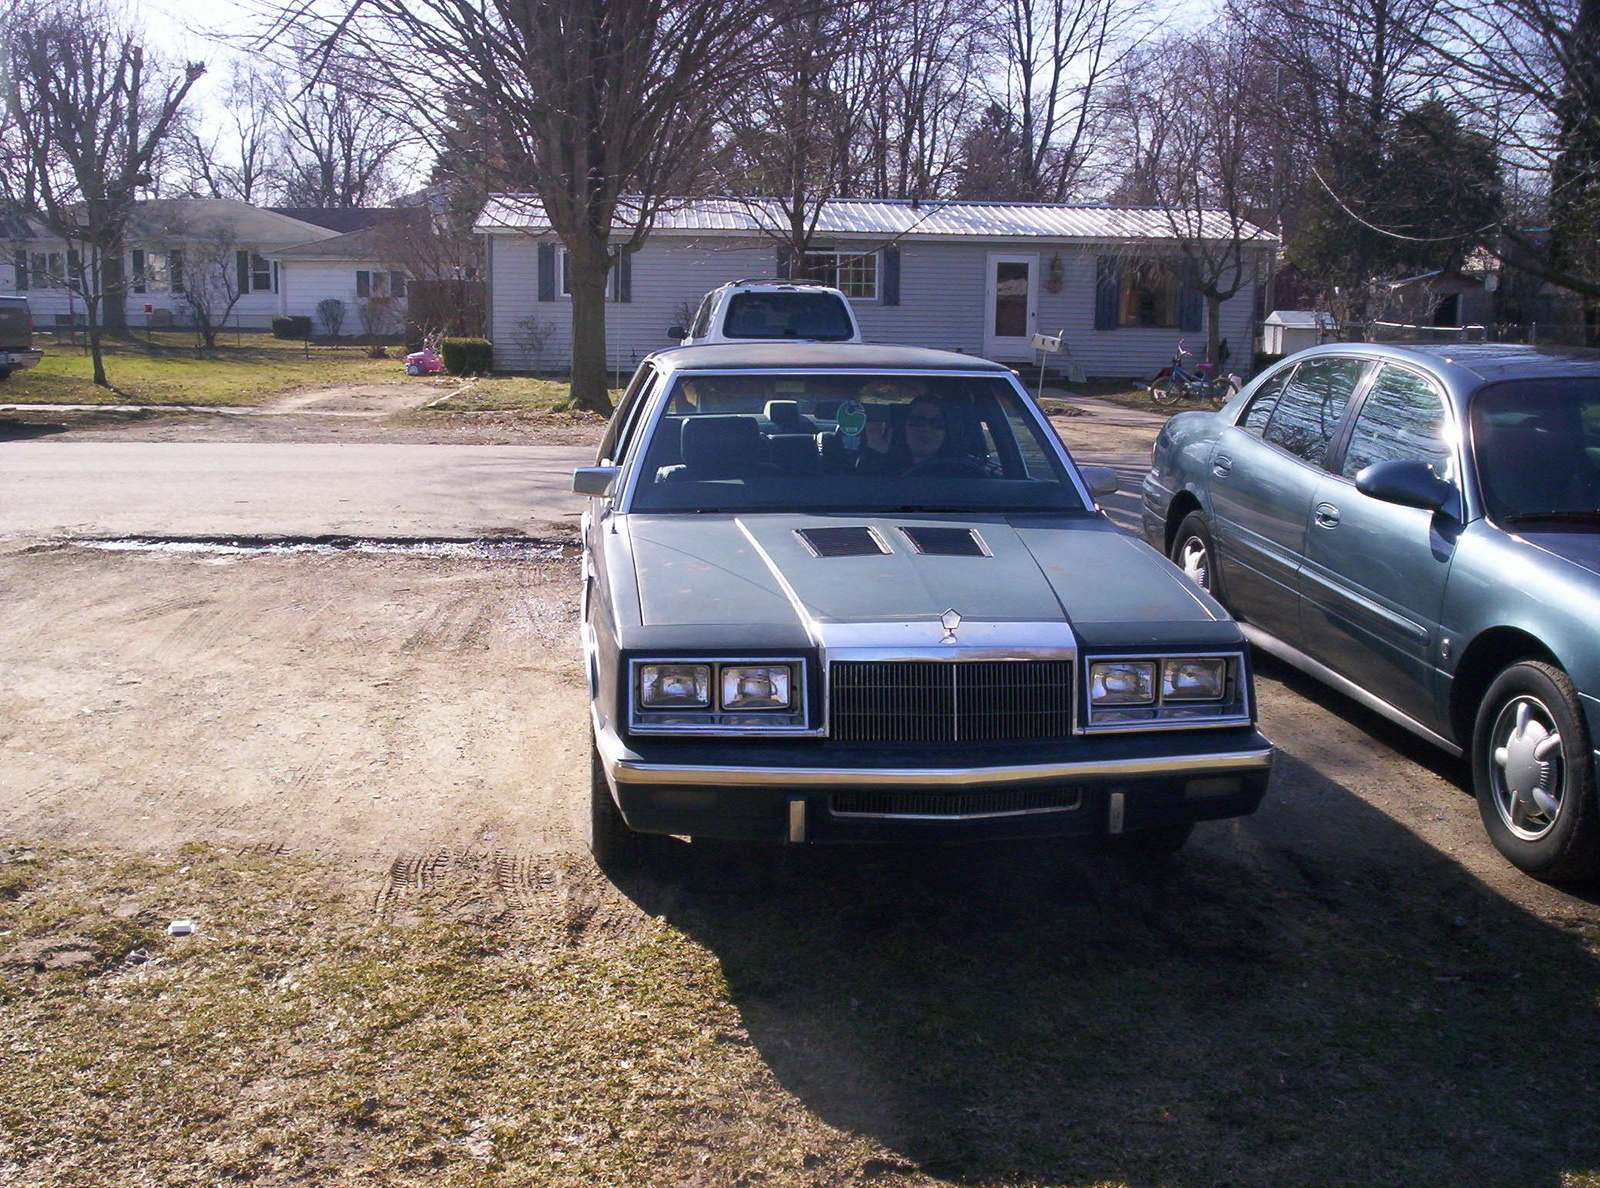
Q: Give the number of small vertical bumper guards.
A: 2